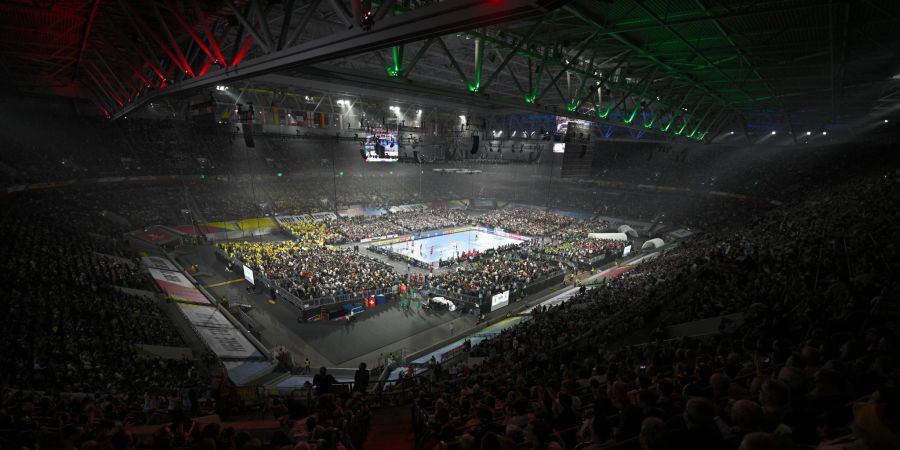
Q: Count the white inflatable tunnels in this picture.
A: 3